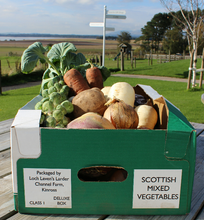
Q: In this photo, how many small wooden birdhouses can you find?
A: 1